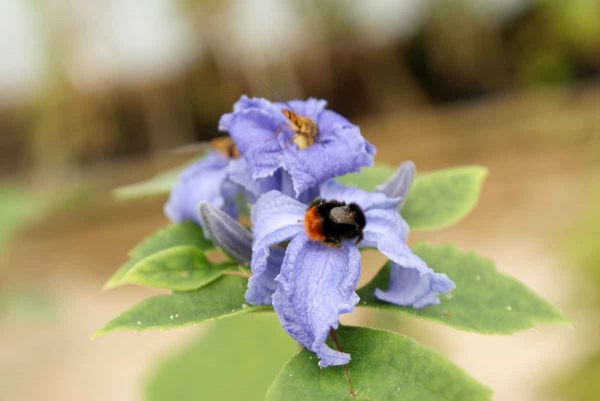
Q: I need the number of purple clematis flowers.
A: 3